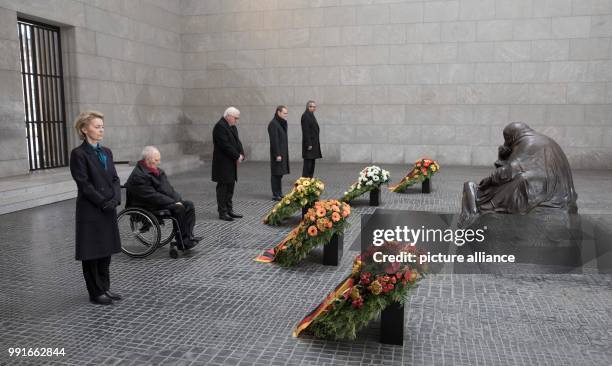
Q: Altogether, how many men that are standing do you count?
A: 3